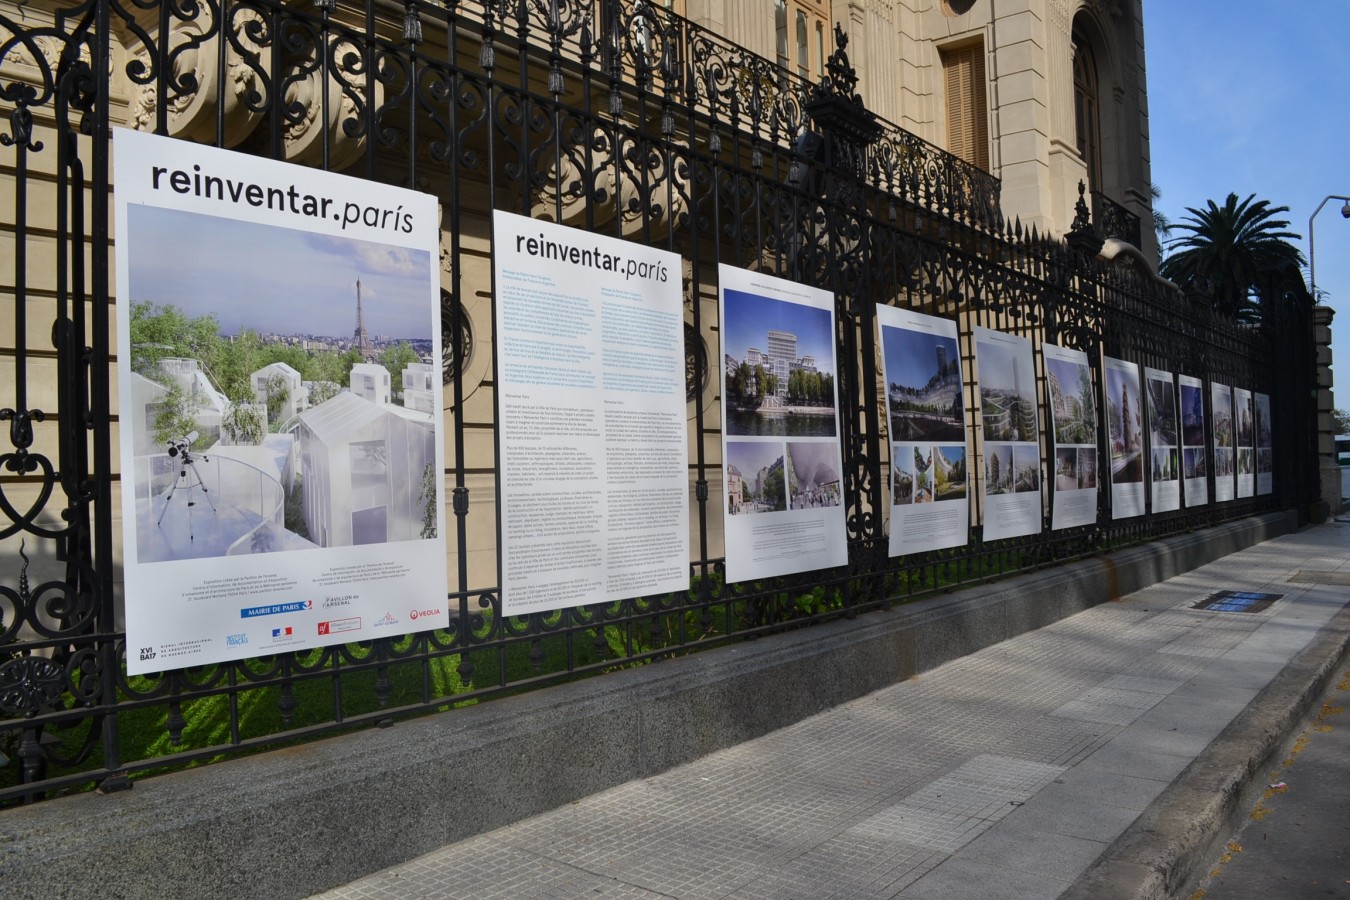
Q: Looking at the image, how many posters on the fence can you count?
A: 12